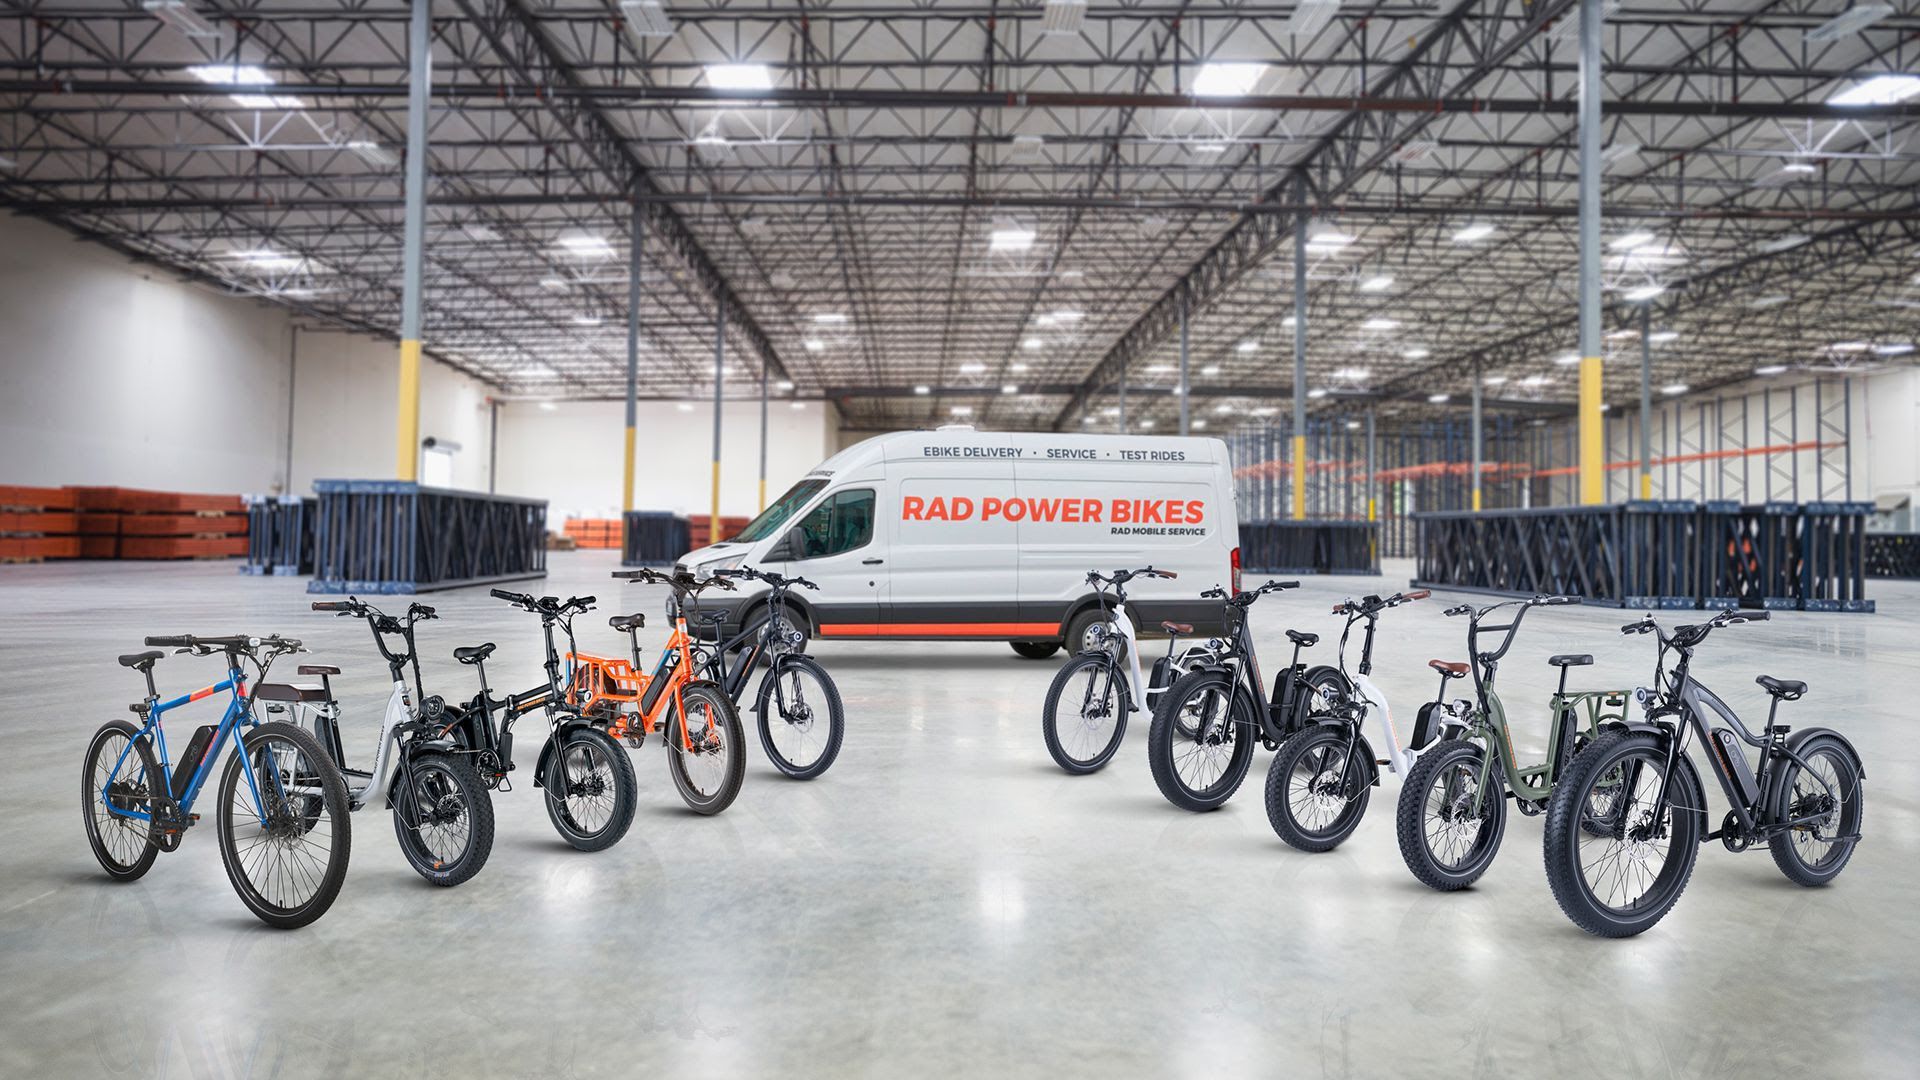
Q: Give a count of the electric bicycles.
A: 10